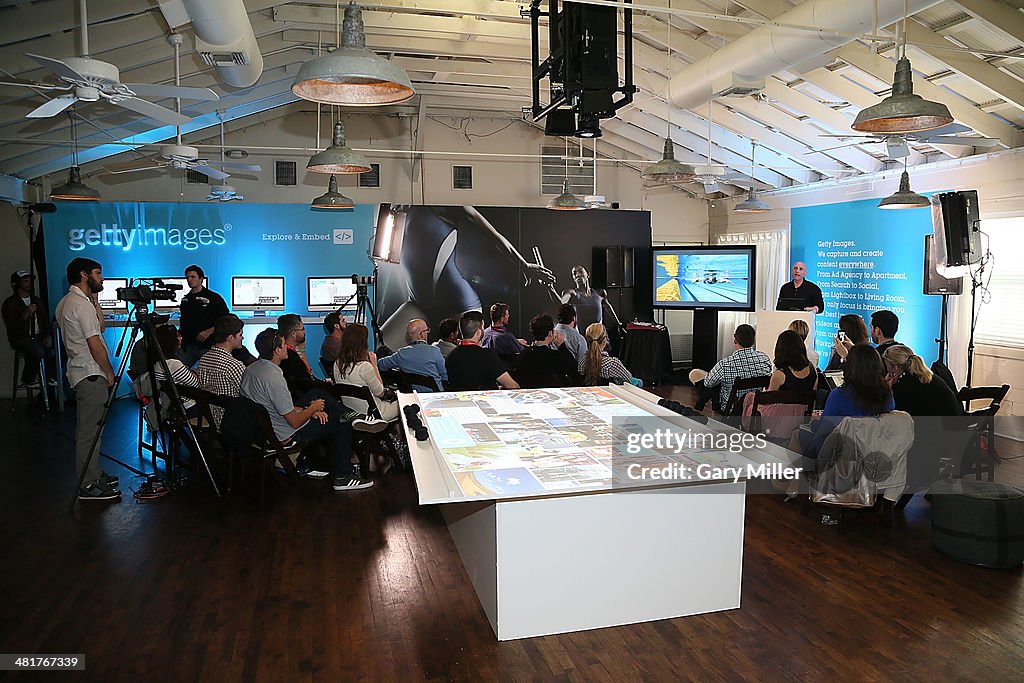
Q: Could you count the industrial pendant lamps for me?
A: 9